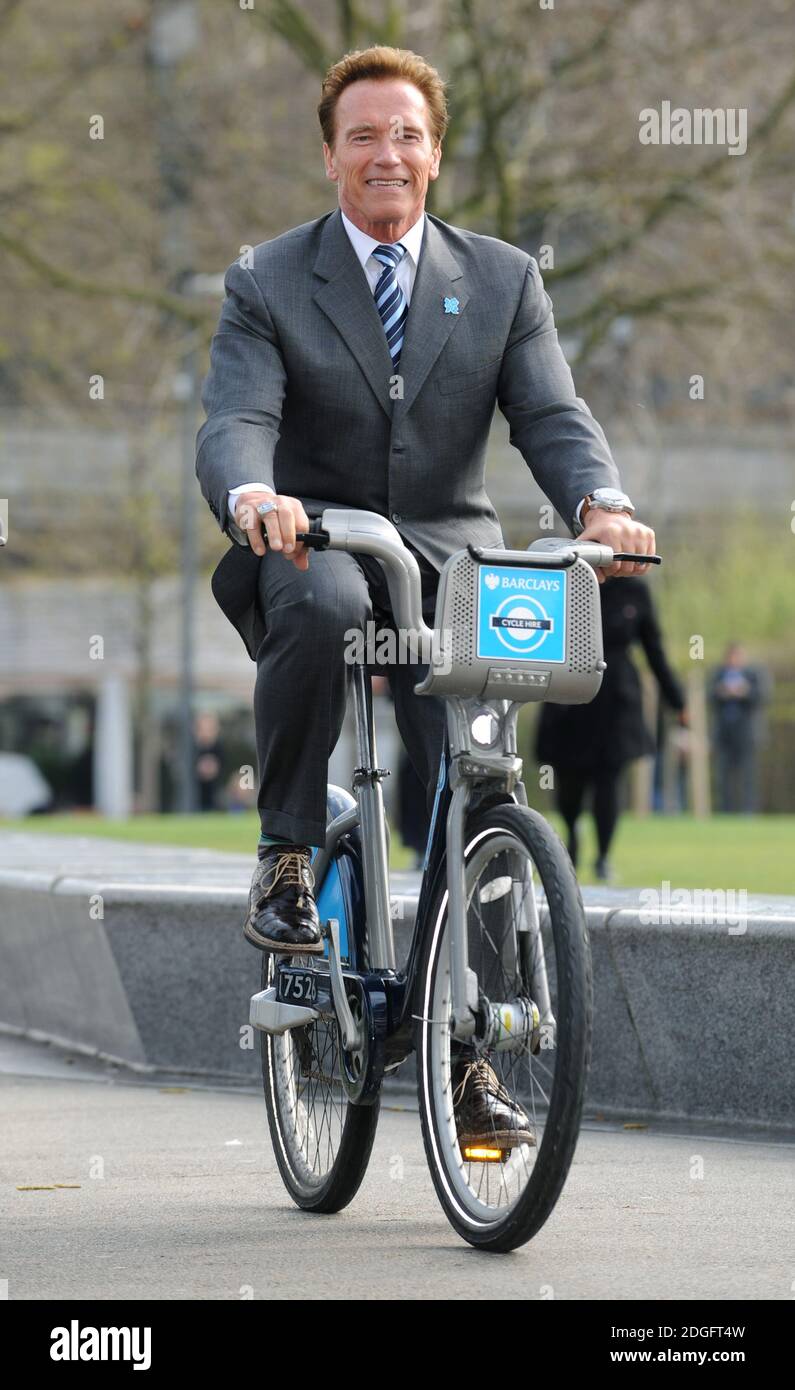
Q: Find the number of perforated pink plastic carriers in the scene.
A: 0